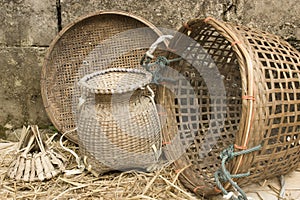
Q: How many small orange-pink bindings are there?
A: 12